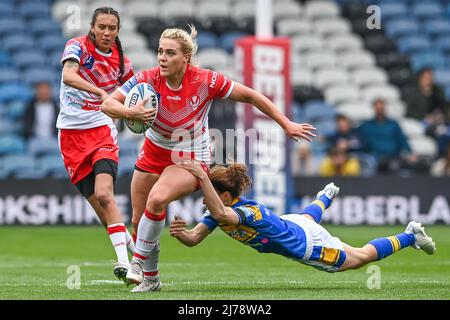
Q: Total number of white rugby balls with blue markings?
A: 1